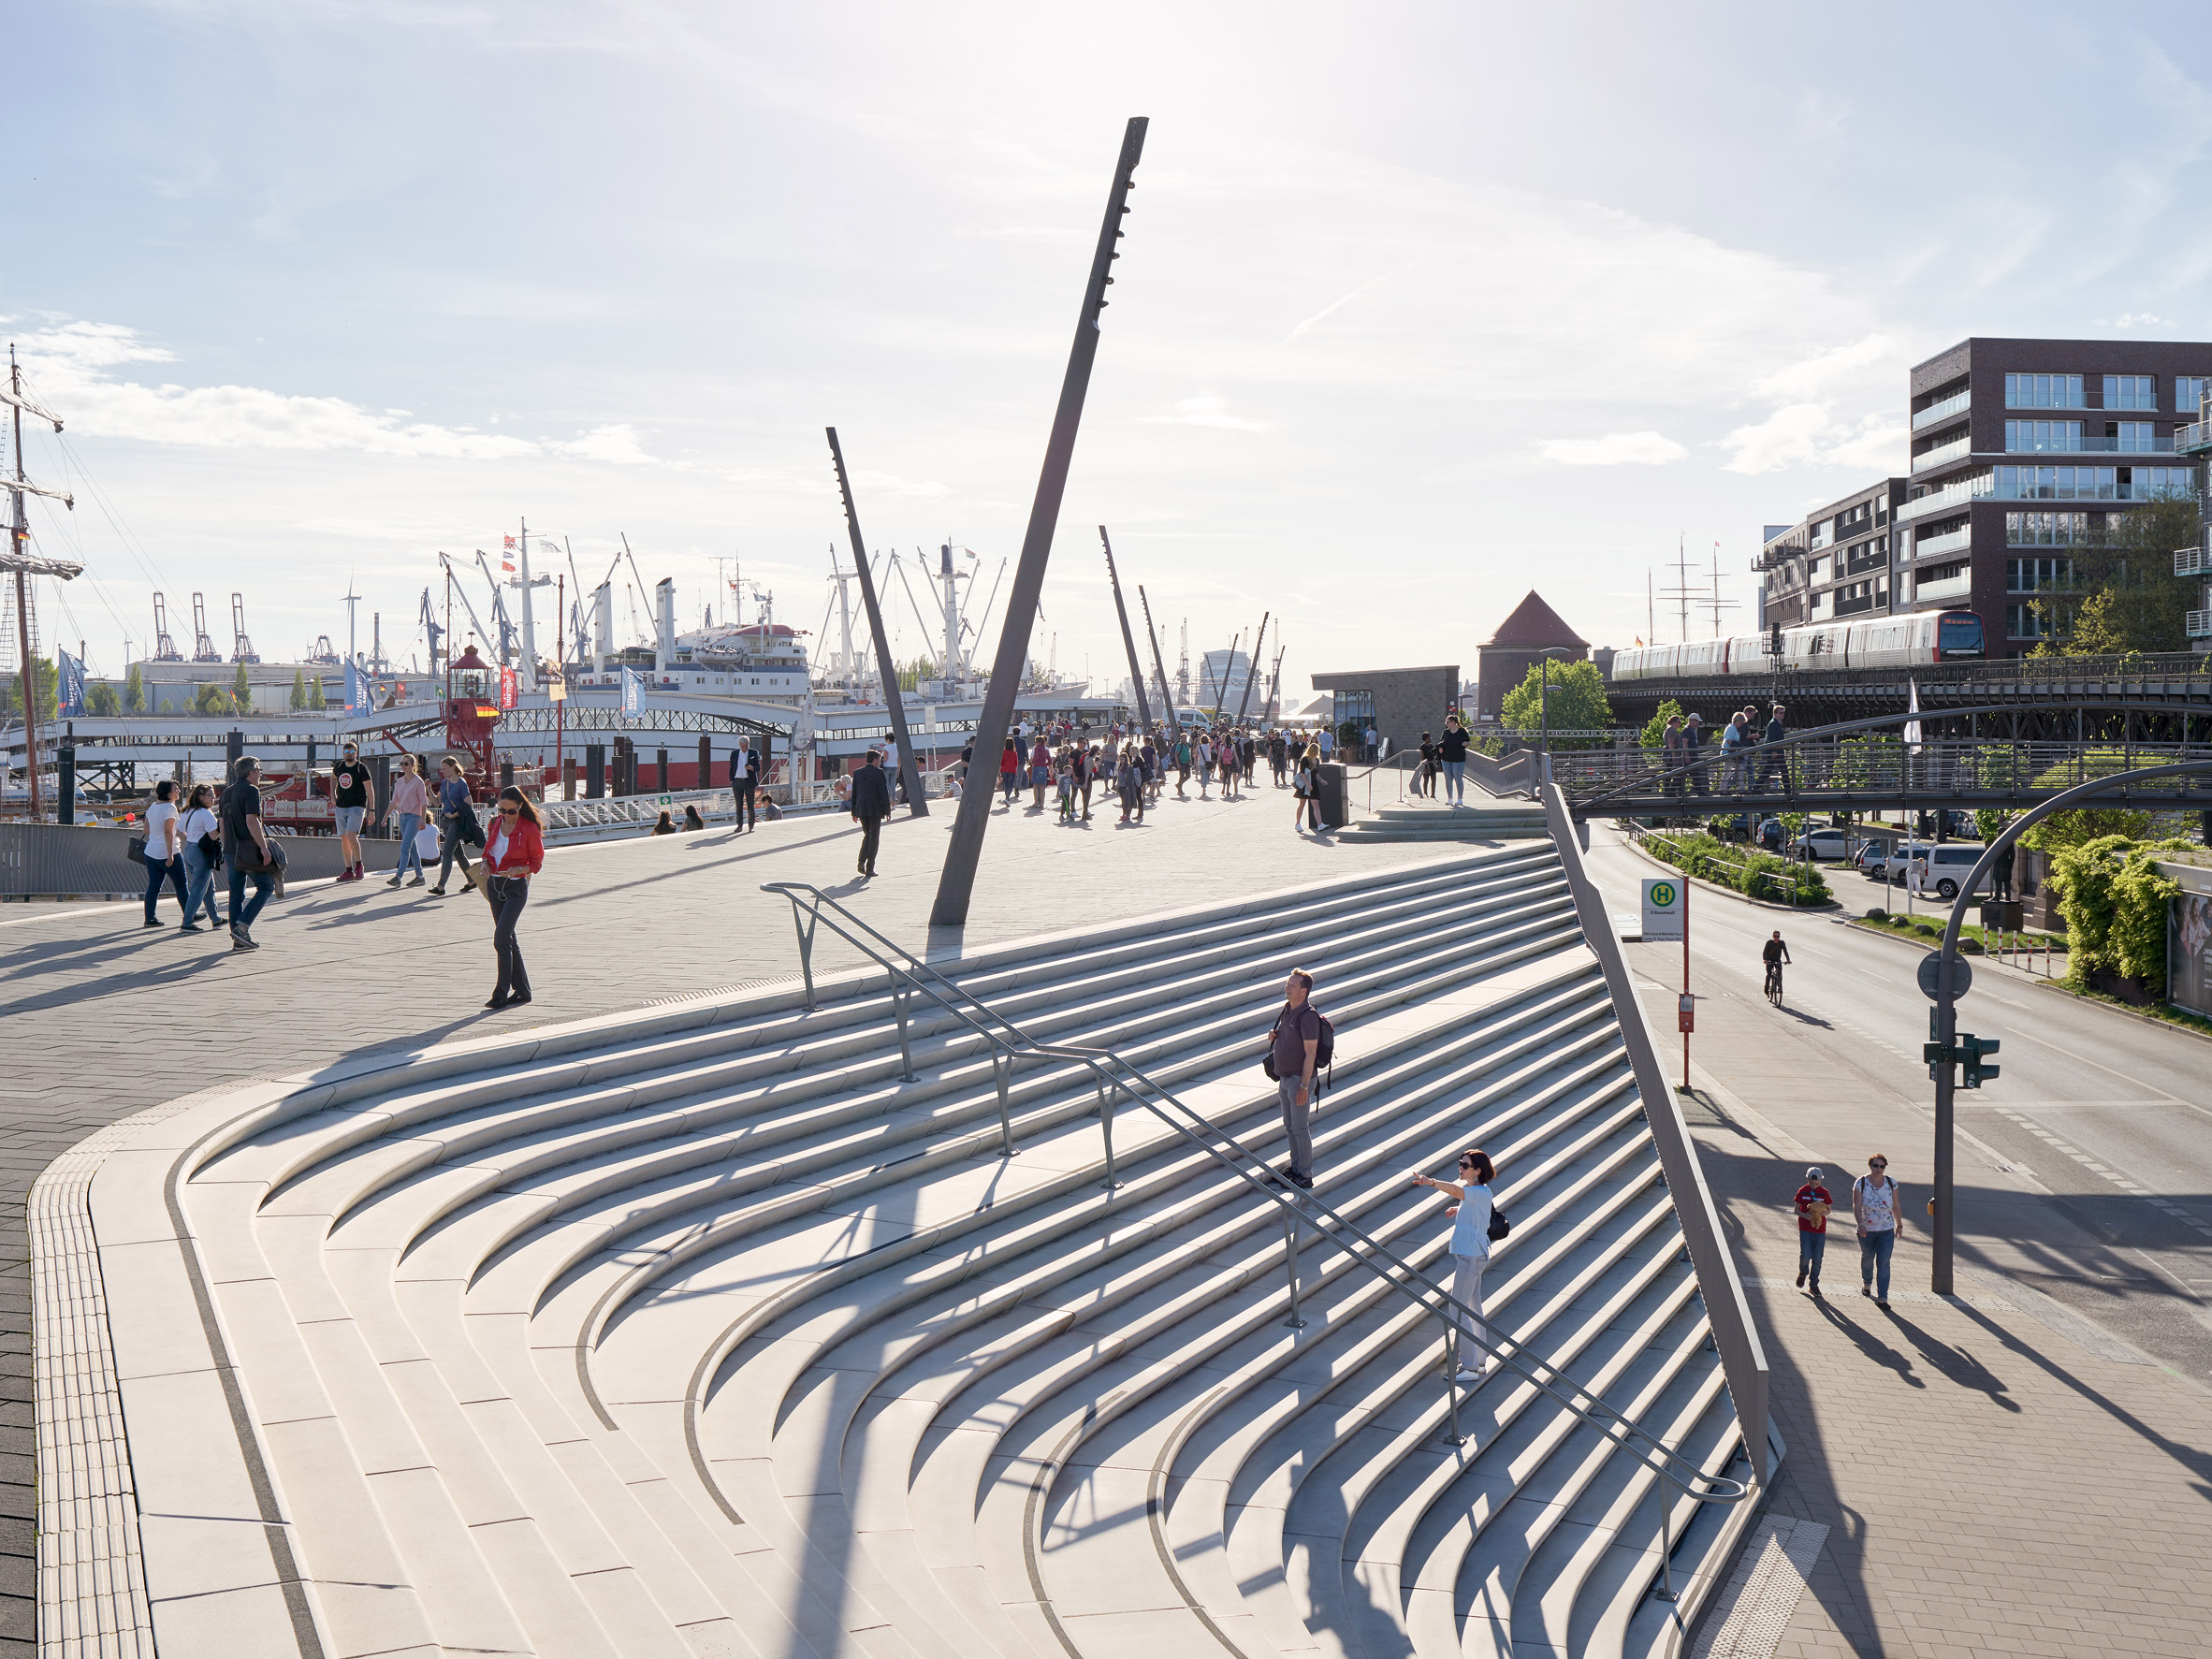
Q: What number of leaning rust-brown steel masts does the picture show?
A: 8